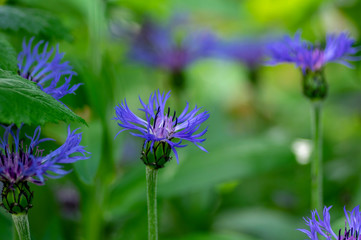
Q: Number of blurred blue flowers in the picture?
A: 2